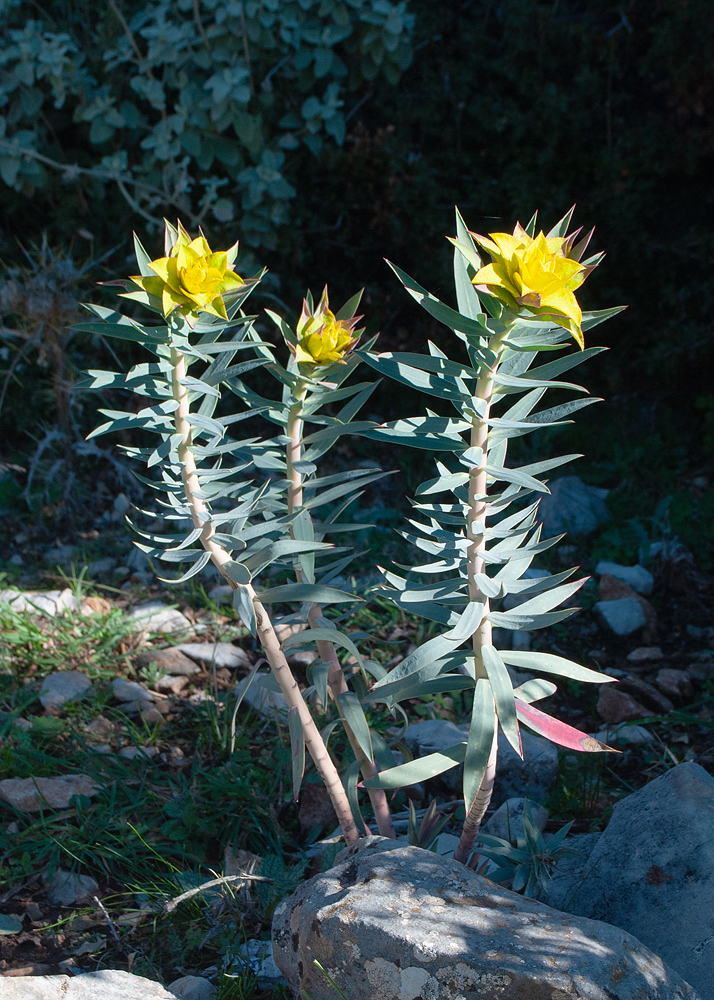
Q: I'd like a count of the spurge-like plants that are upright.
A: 3